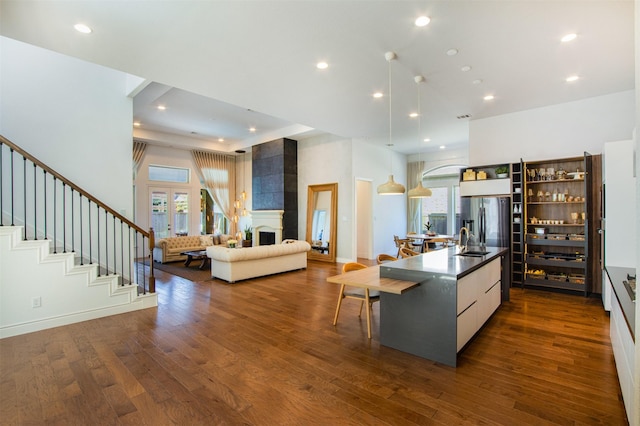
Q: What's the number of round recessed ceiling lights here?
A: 14